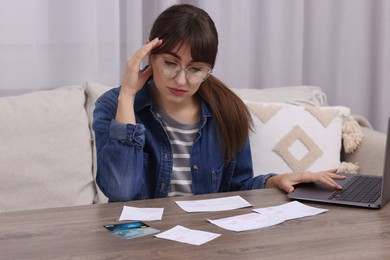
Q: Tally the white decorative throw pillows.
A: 1